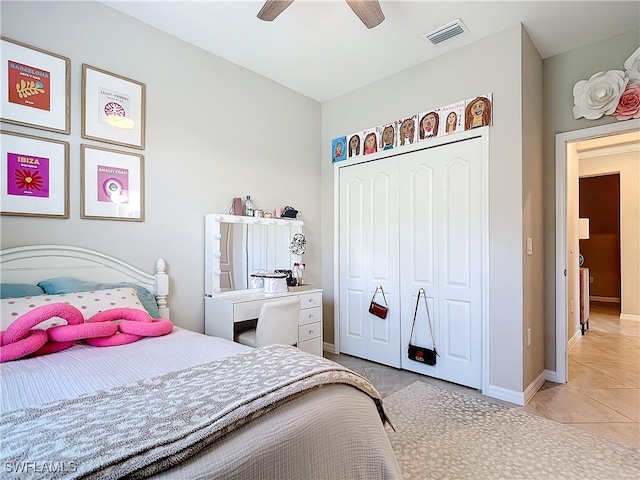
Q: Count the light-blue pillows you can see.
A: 2